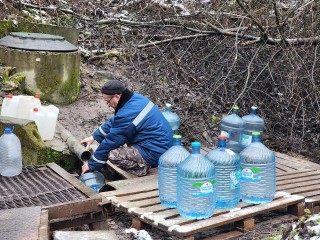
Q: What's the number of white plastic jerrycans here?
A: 3